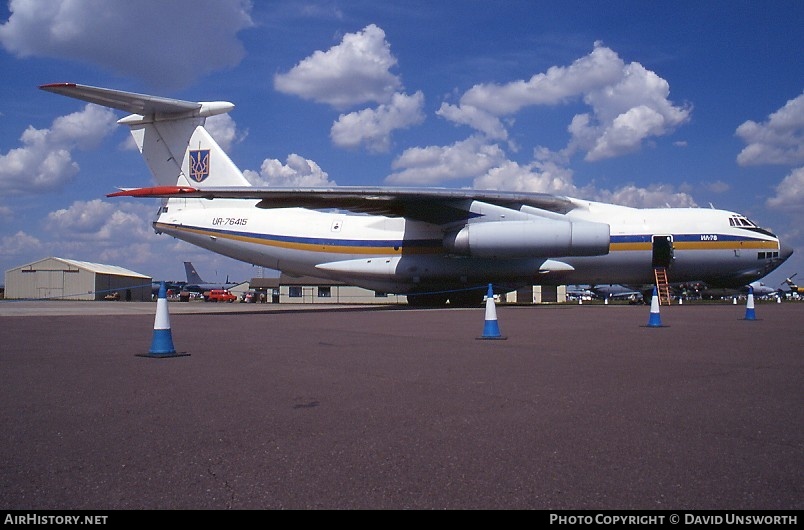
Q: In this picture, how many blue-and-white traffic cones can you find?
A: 4